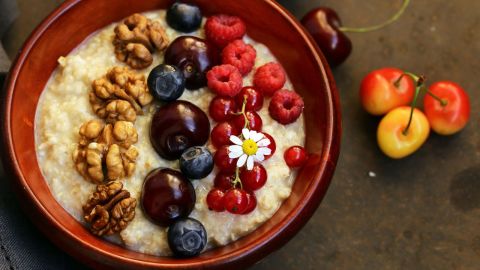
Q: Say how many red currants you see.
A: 12